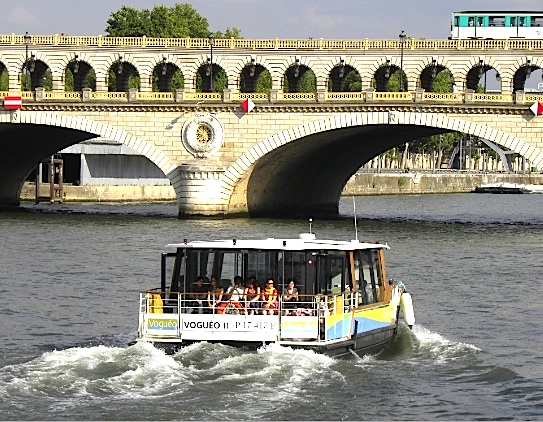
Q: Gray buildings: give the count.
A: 1